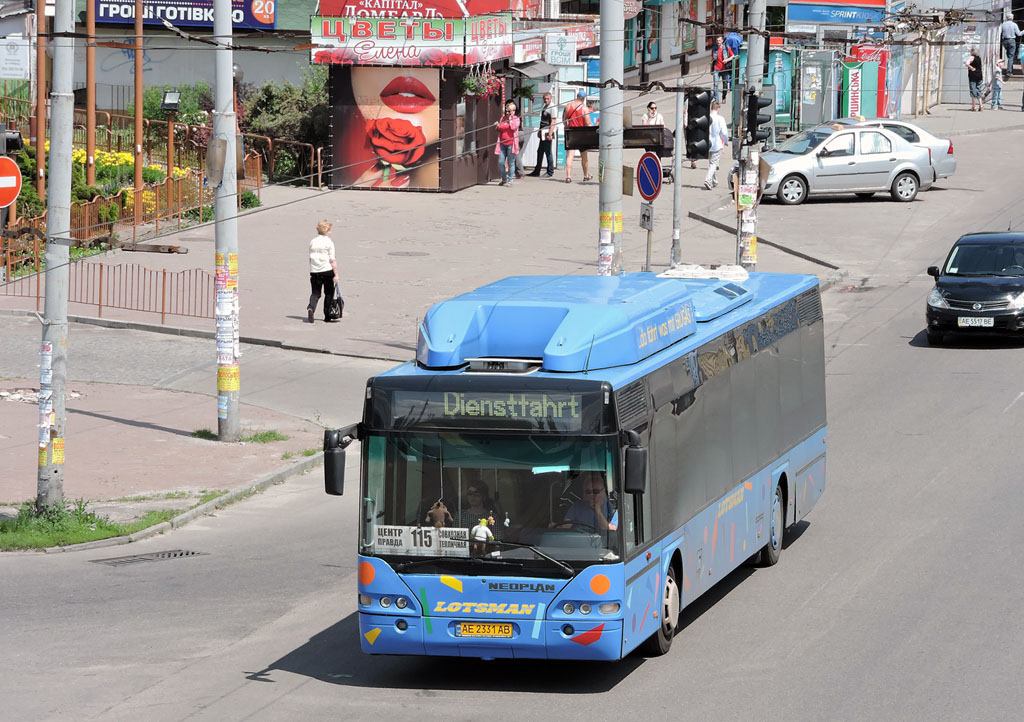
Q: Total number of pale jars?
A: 0